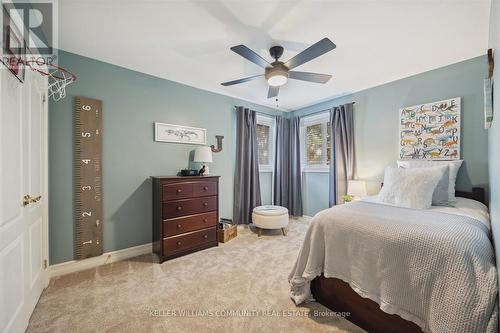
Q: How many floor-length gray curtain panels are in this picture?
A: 4